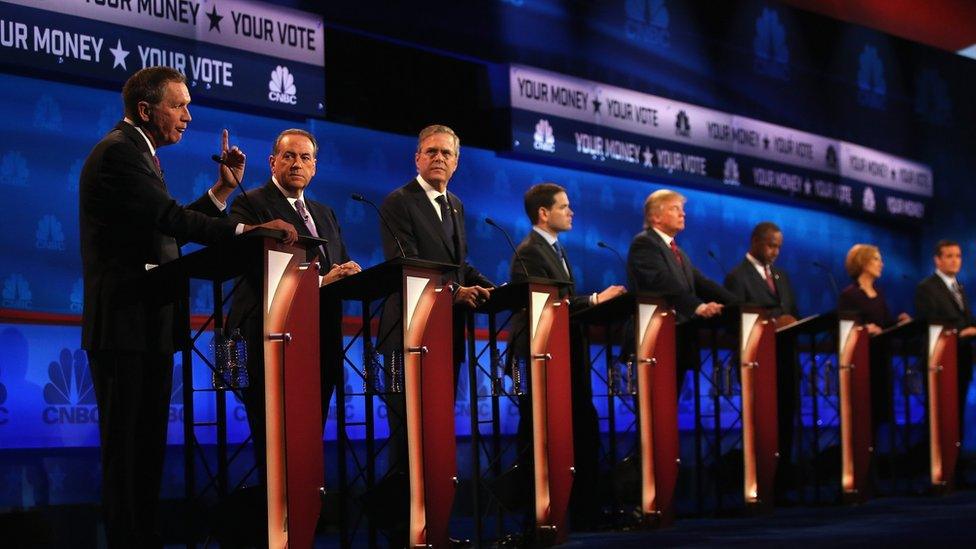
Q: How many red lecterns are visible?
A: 7